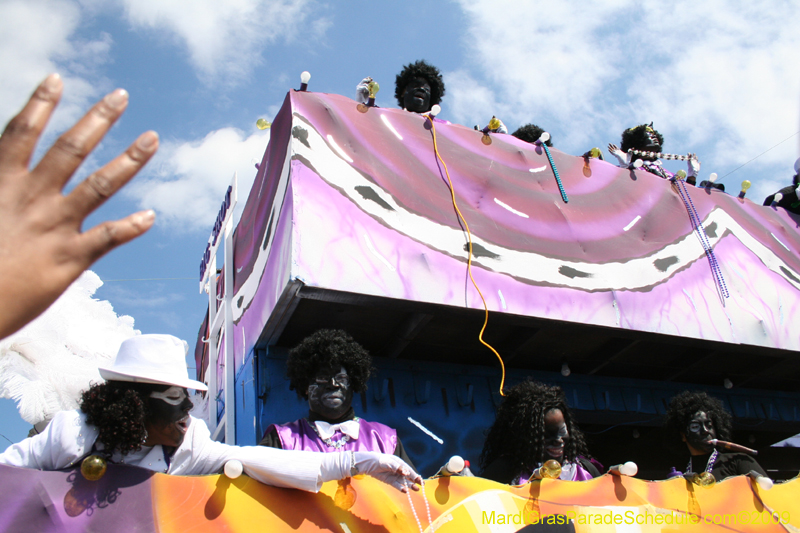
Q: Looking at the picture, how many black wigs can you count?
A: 7